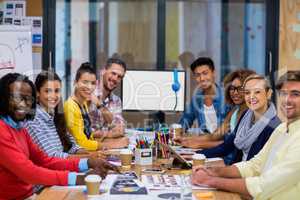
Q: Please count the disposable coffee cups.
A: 4